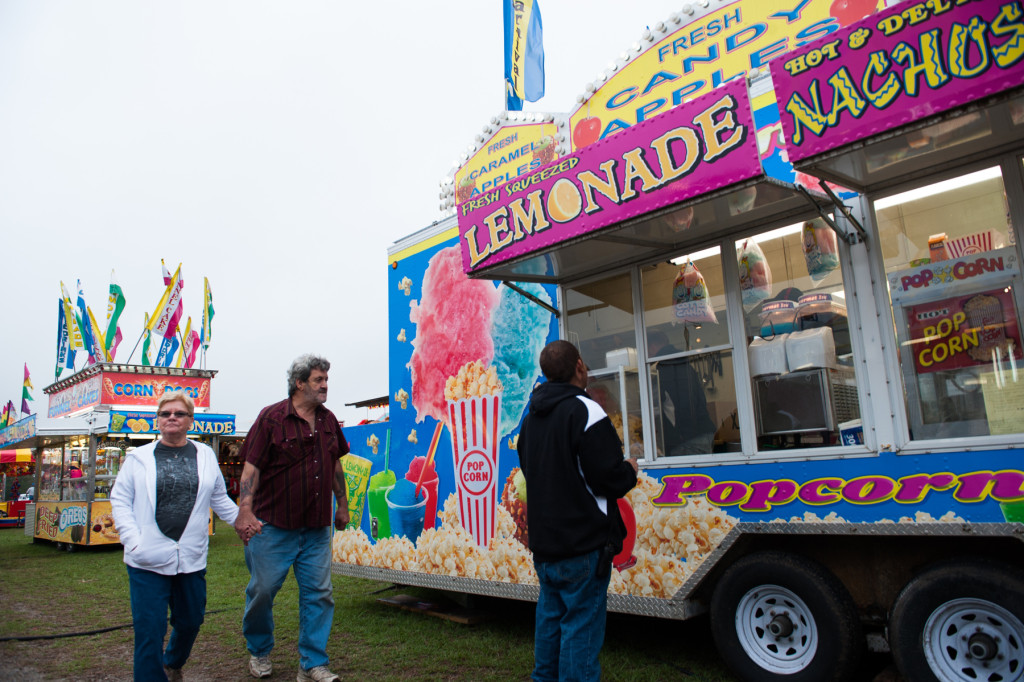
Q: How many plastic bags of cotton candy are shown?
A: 3